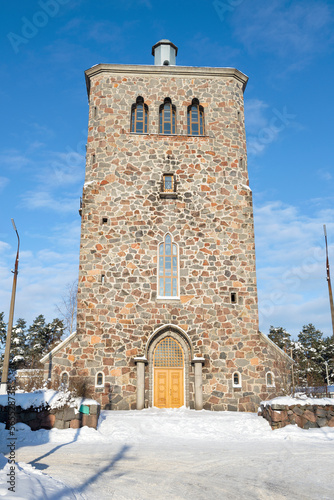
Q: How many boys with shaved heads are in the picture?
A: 0